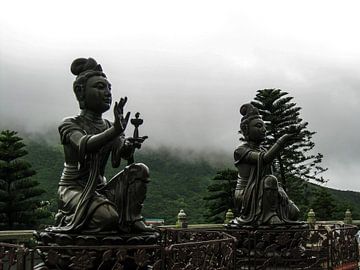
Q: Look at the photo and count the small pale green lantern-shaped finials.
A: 4